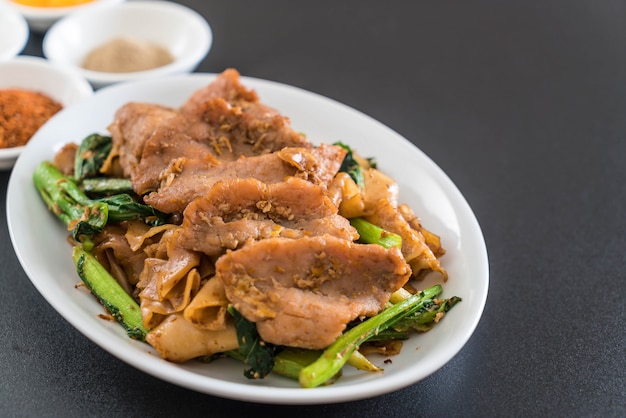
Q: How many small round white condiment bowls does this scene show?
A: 4